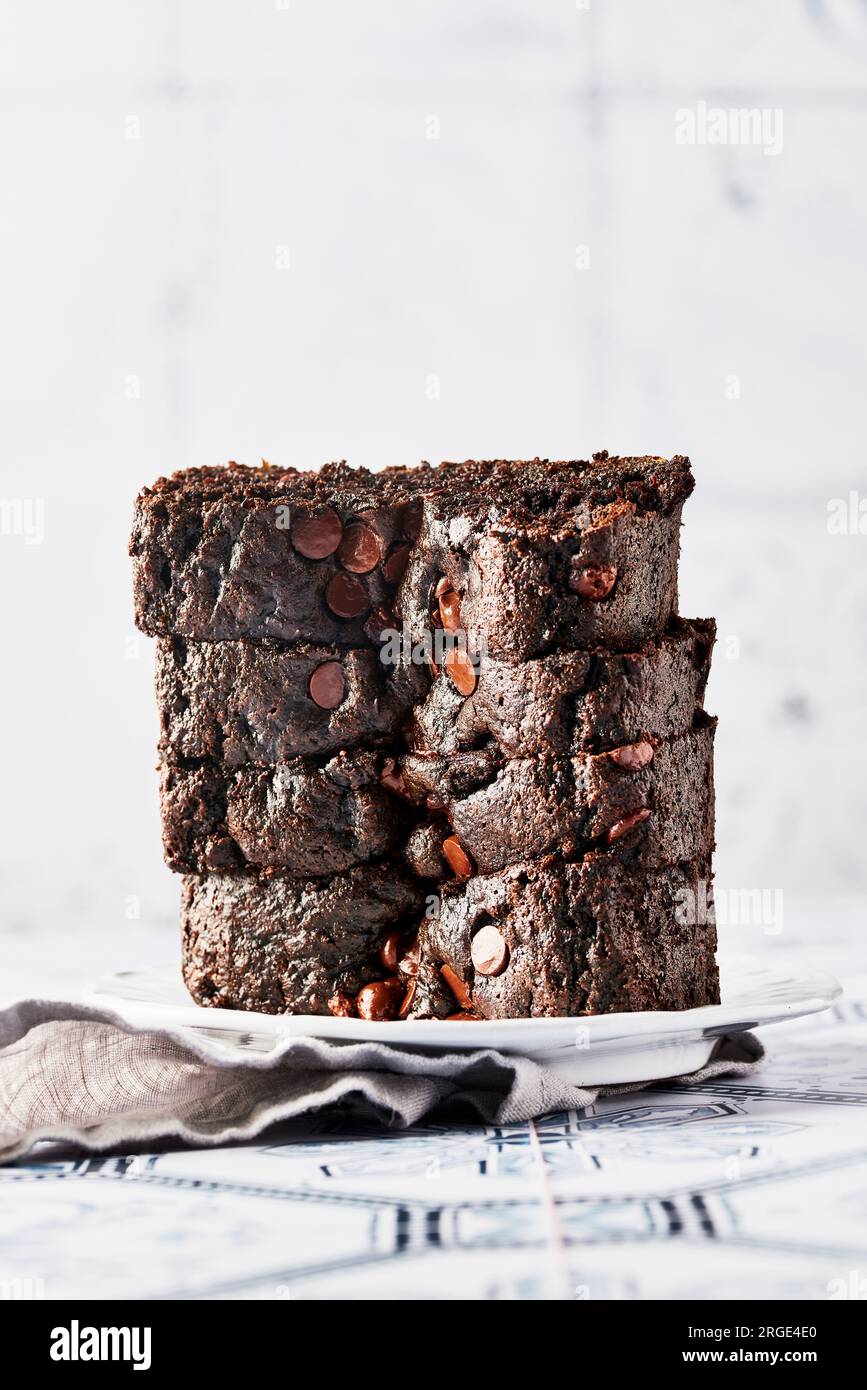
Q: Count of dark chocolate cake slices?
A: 4